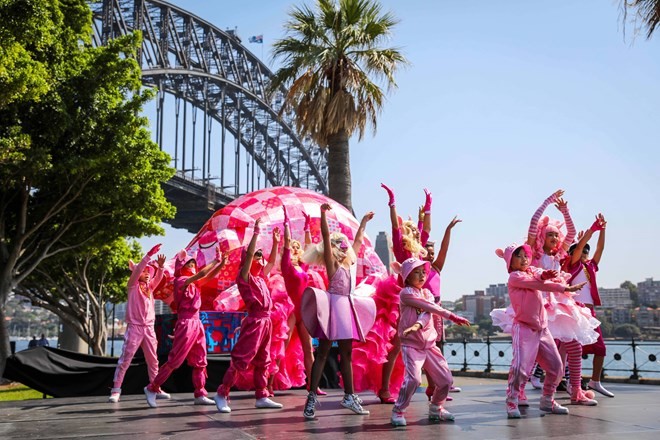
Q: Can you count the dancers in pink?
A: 11